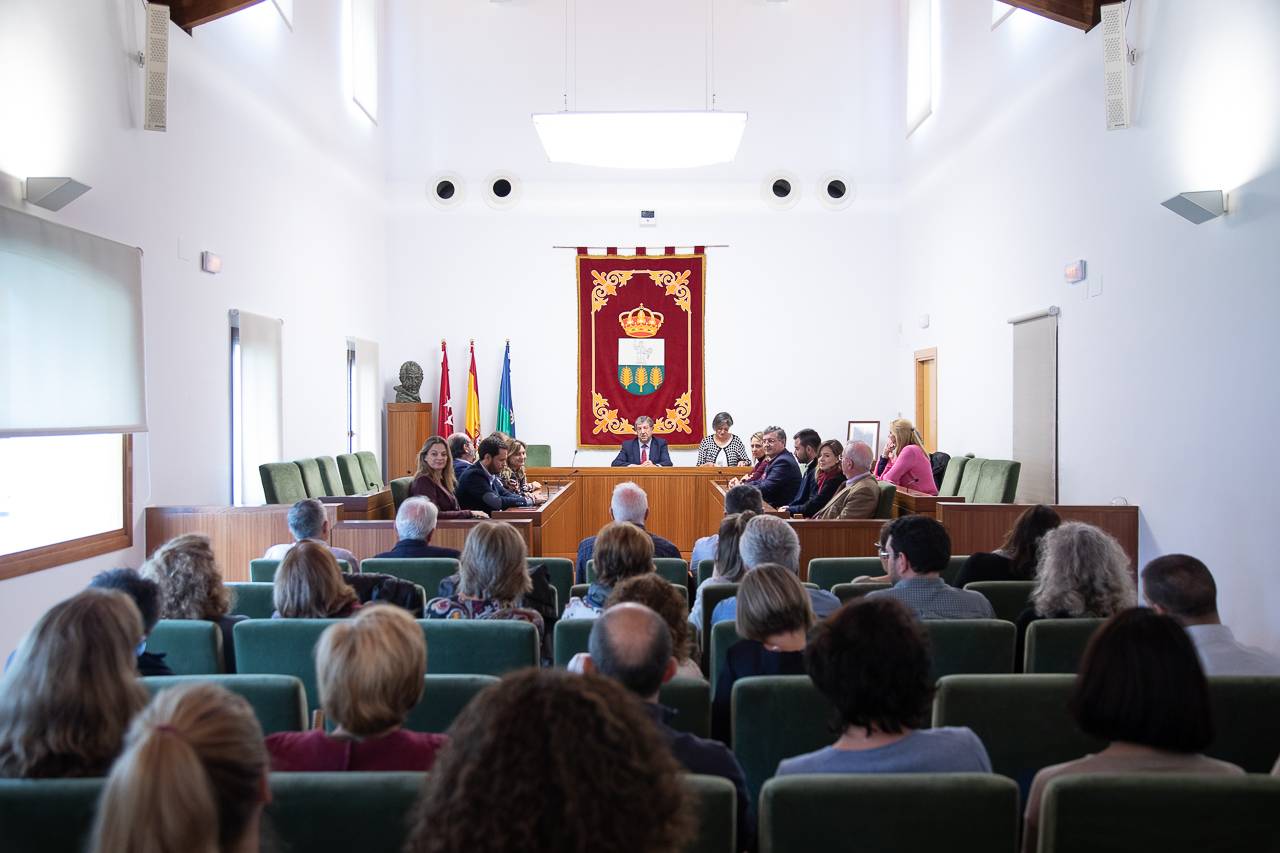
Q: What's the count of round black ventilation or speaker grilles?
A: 4